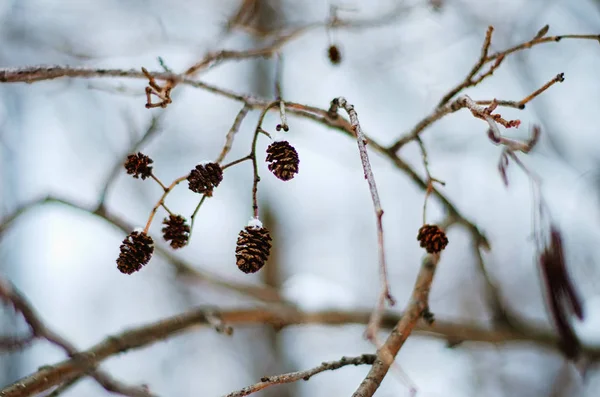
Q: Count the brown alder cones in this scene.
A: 8